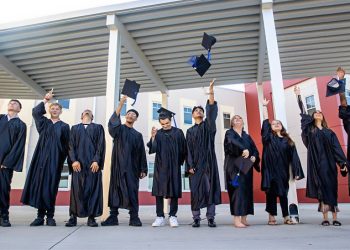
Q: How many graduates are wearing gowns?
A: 10